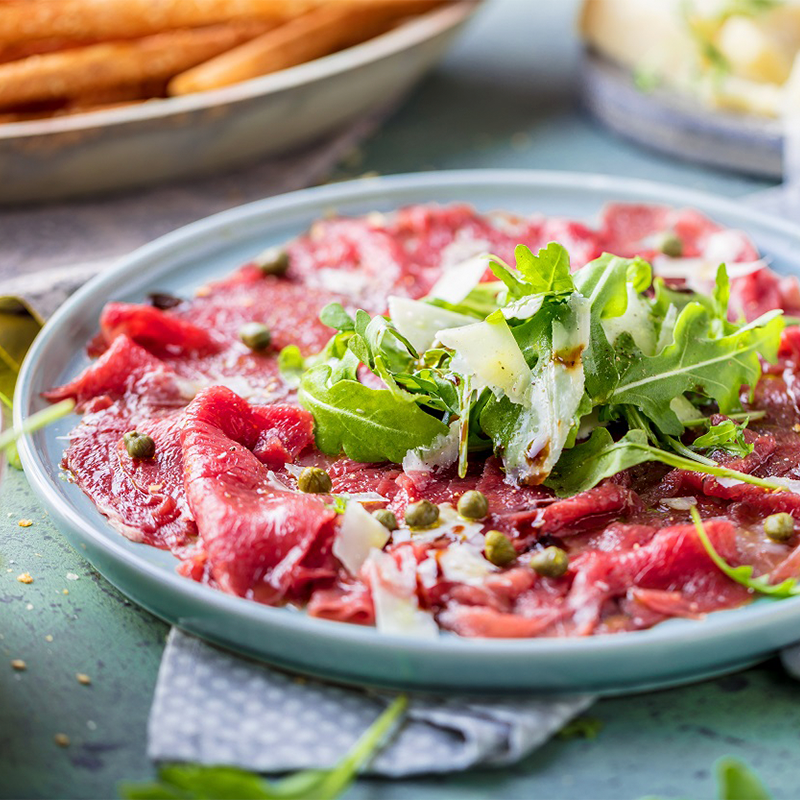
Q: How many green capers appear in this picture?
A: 11